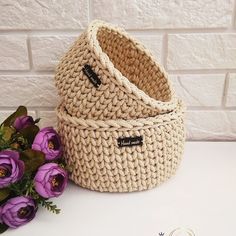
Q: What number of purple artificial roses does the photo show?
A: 5